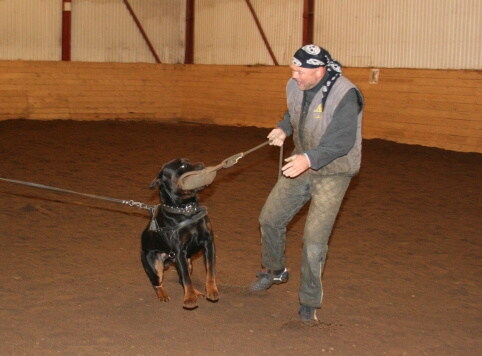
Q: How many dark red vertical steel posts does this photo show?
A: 3